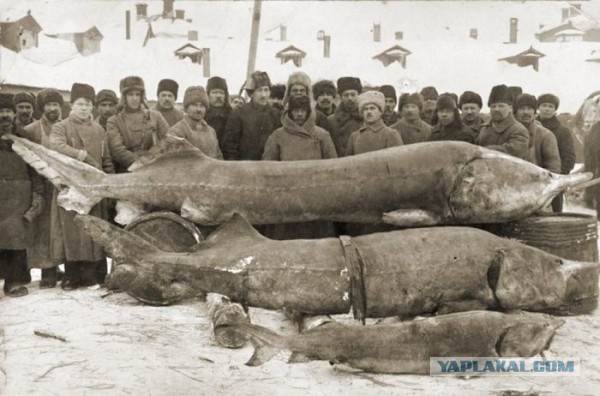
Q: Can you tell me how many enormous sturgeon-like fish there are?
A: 3